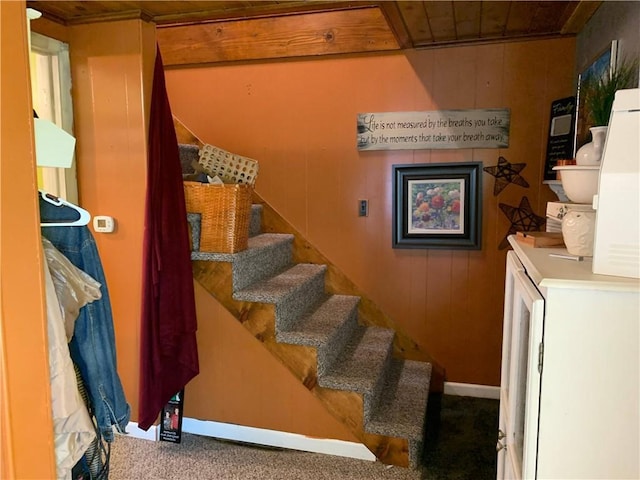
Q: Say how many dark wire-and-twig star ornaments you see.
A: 2